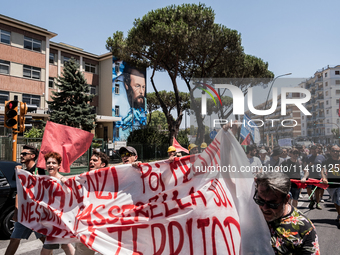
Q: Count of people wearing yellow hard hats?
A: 3